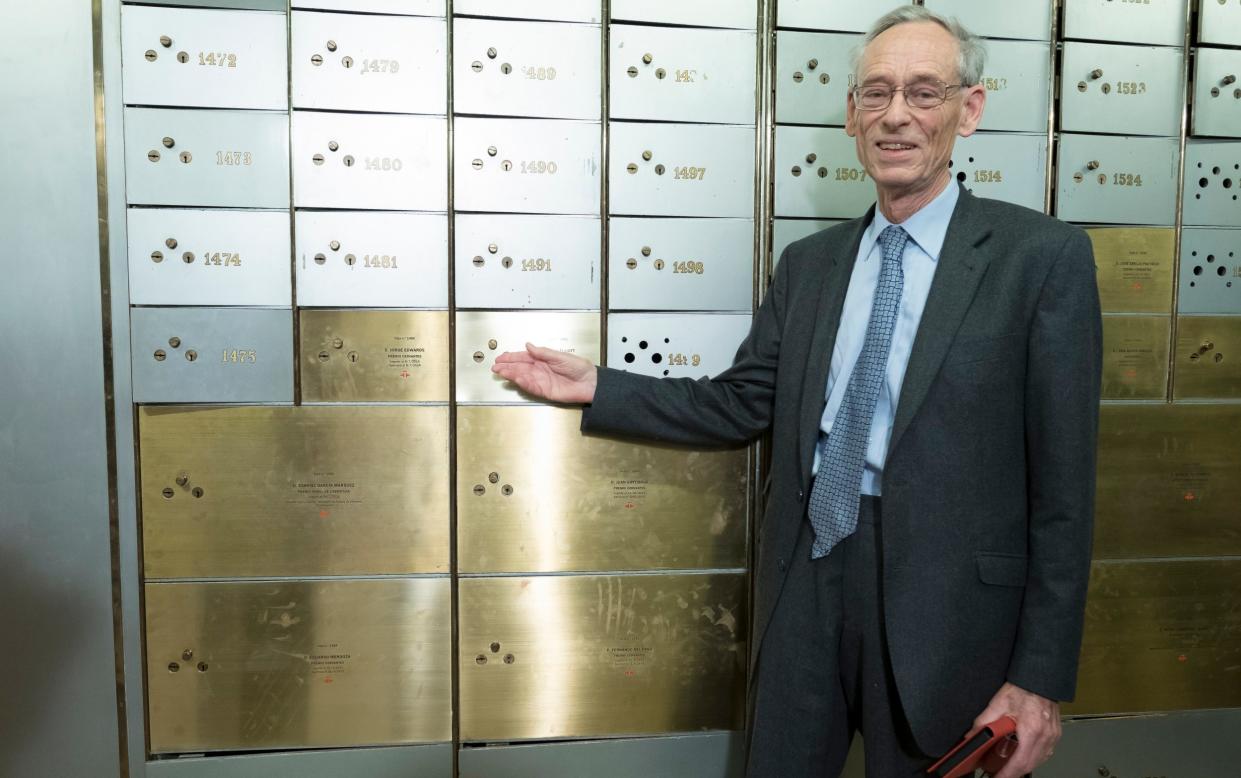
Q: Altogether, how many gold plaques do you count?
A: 11